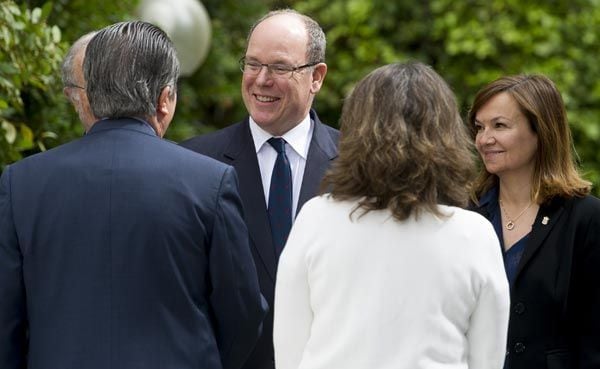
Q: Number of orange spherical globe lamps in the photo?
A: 0